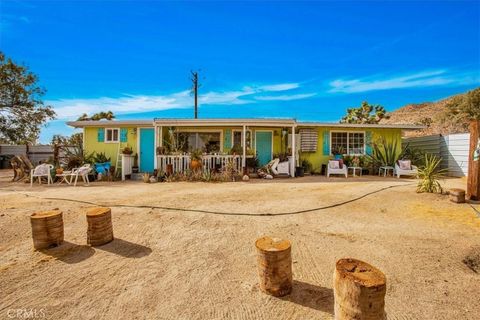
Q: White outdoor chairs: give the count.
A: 4